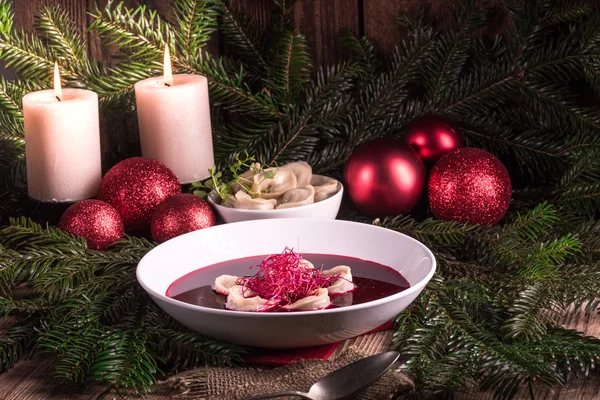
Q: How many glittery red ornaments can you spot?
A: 4